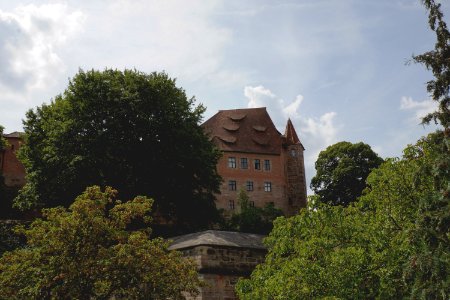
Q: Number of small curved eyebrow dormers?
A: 5